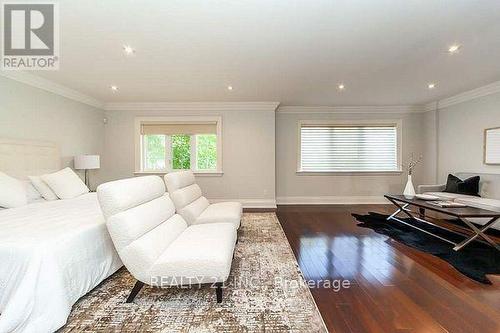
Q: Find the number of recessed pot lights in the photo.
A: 6